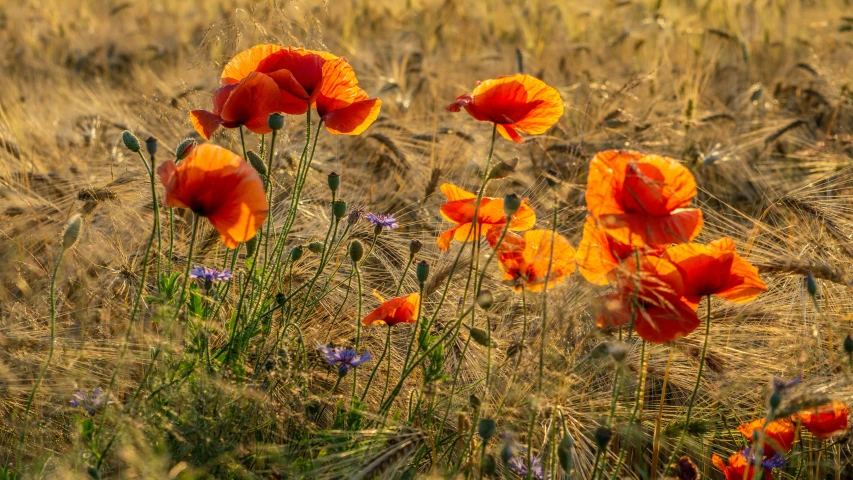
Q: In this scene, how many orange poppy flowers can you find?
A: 15